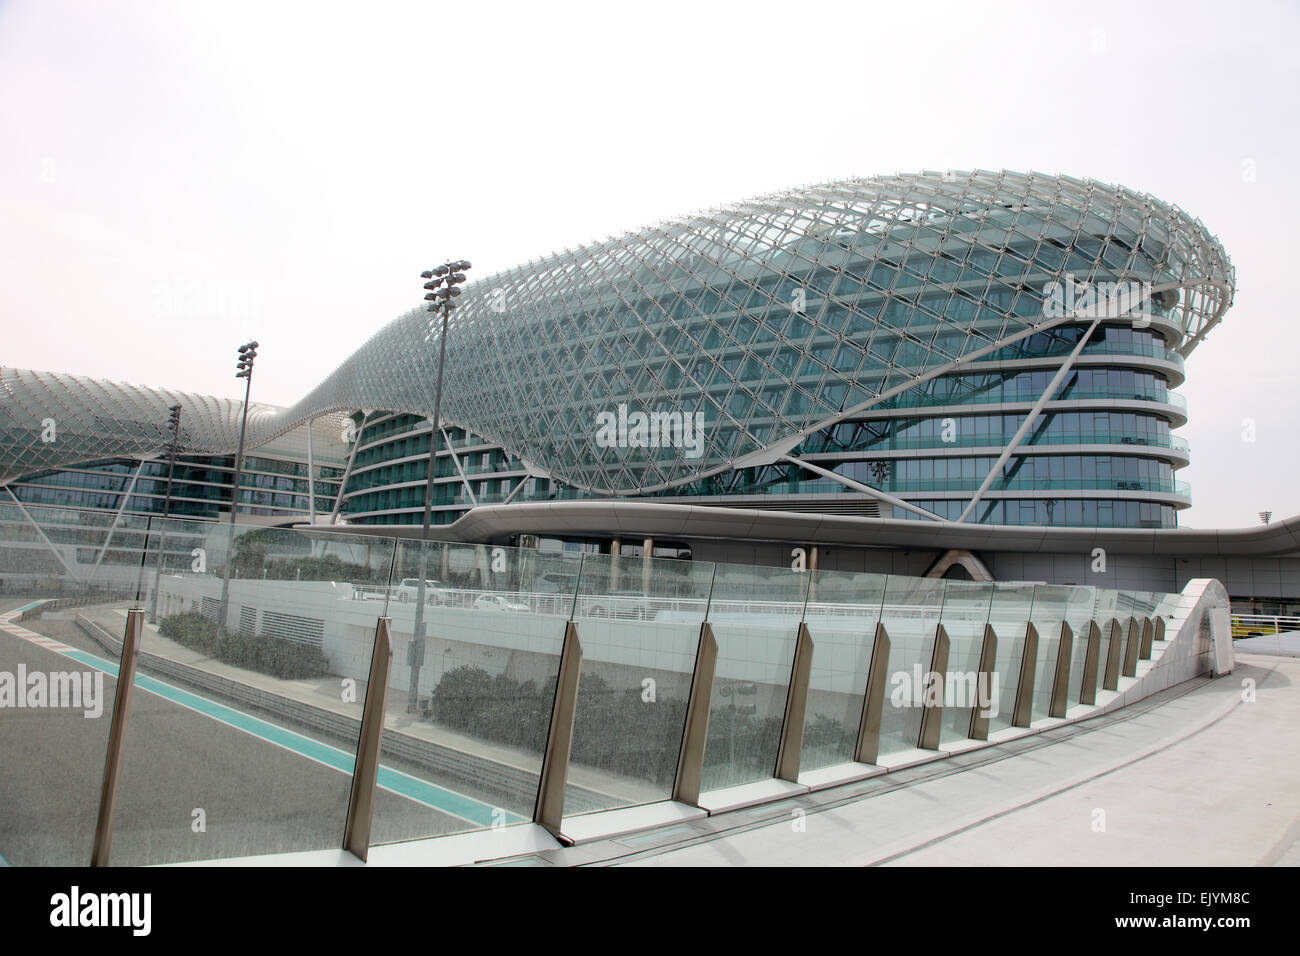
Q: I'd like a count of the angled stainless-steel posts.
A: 15